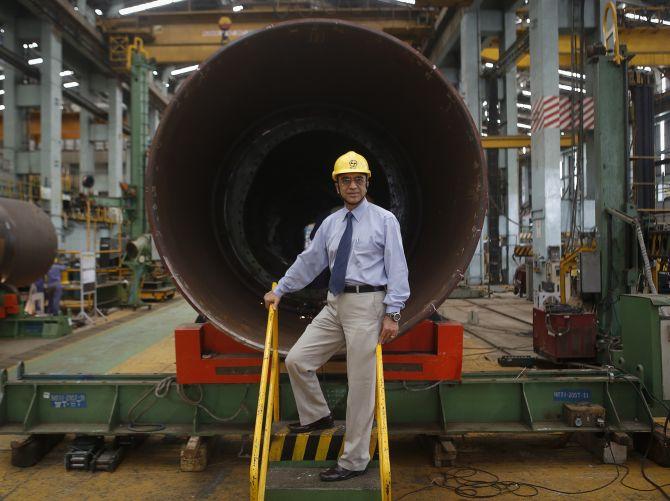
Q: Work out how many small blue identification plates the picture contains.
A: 2